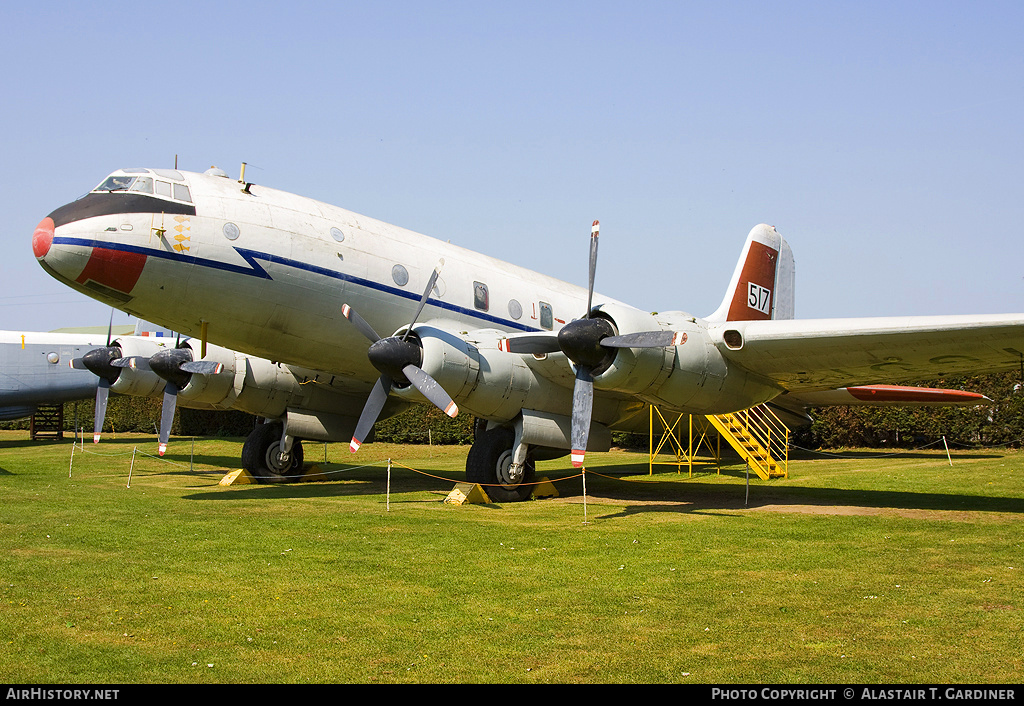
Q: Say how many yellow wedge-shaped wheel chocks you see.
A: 4